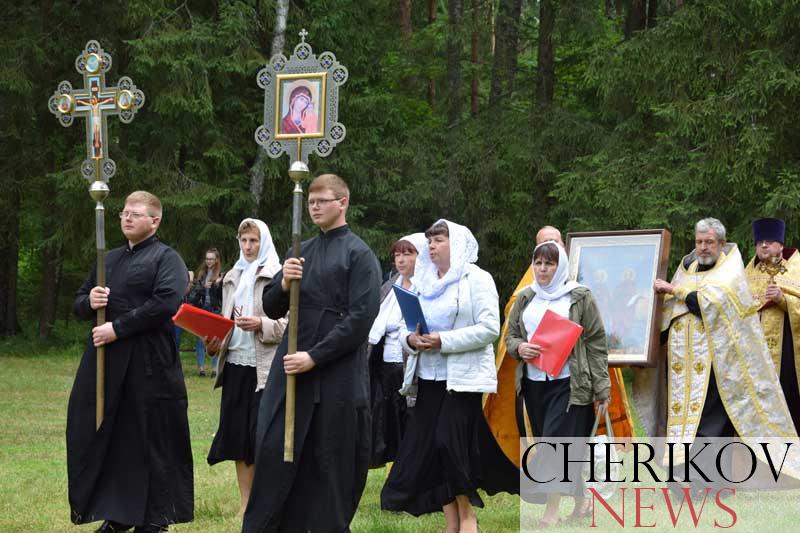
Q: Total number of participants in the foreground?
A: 9